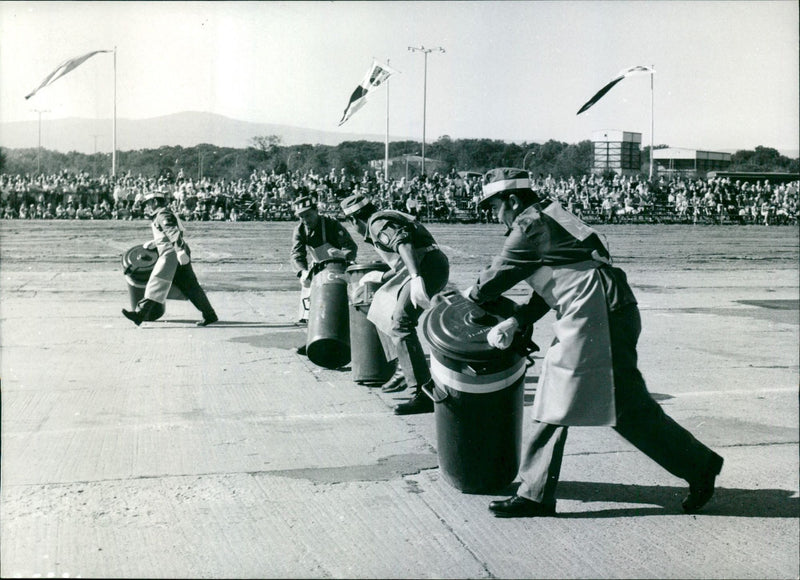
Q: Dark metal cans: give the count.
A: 4